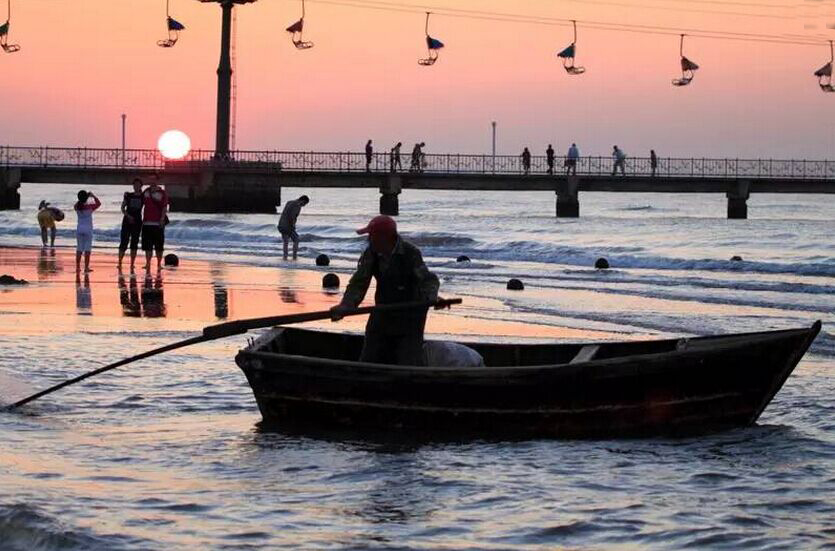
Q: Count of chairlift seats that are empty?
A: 7